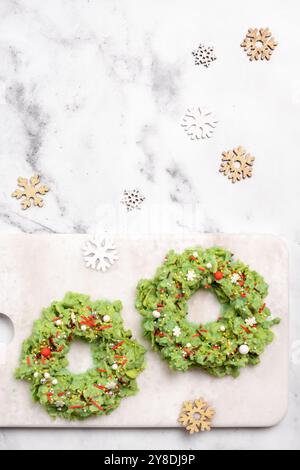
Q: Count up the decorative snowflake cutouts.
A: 8